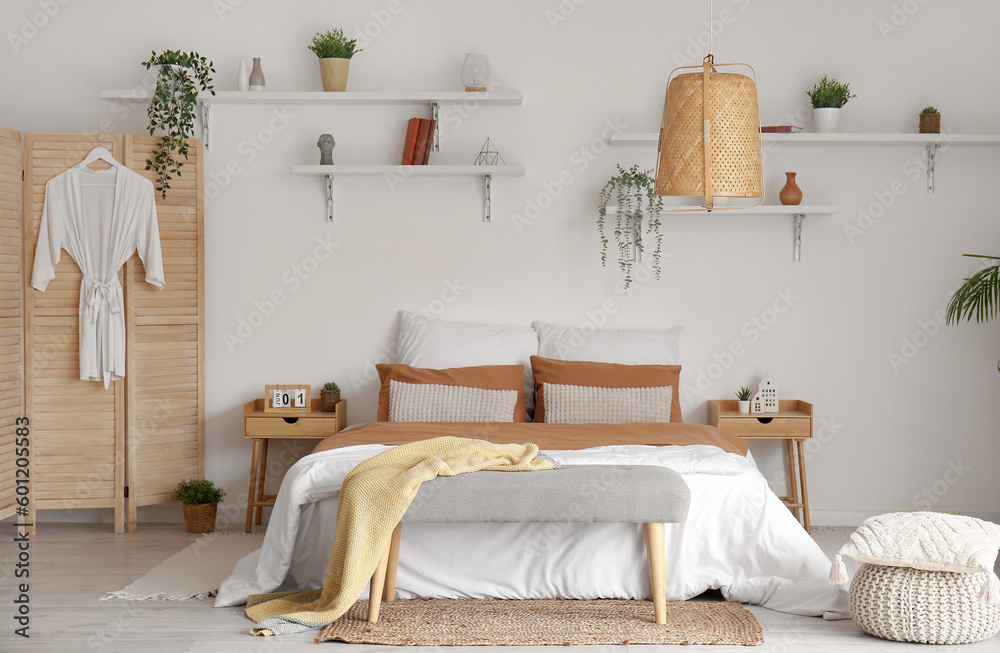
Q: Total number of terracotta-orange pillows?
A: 2